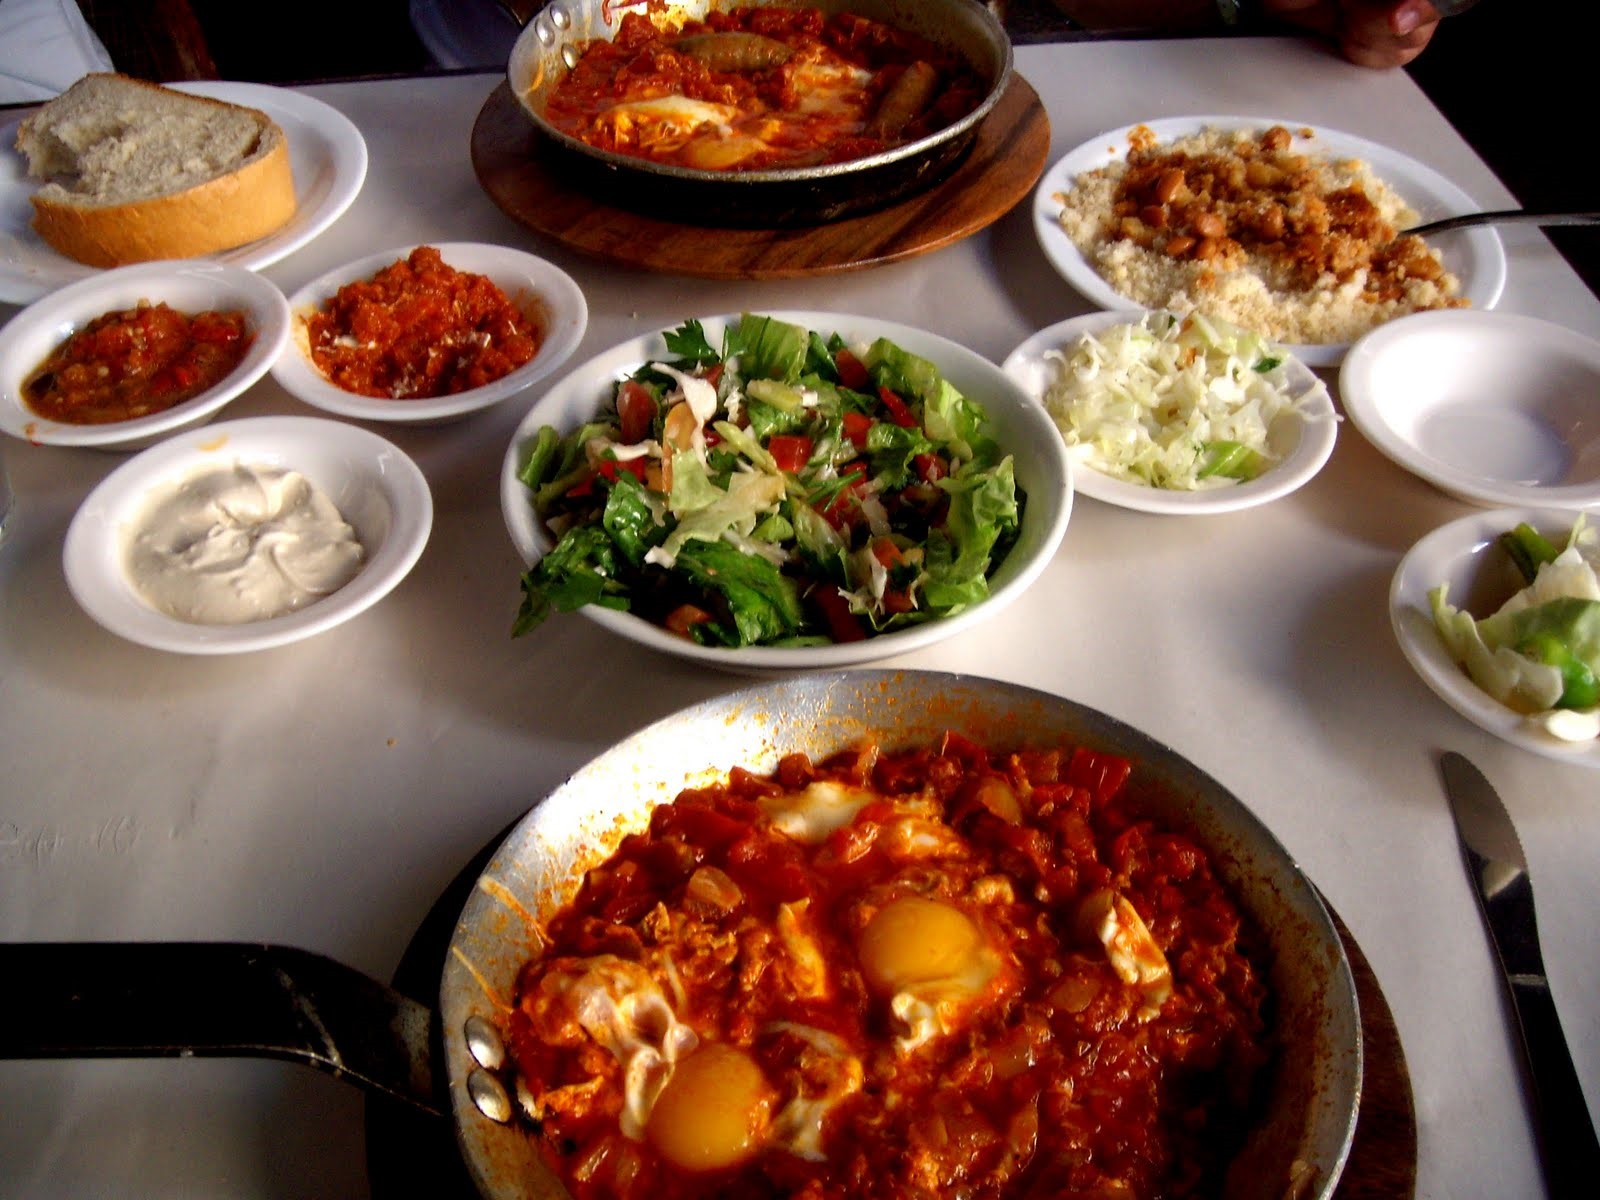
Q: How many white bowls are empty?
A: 1